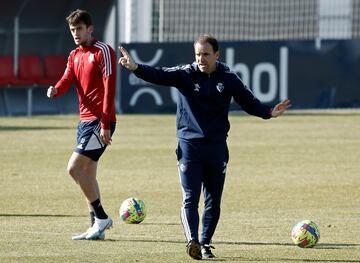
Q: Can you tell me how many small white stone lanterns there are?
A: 0